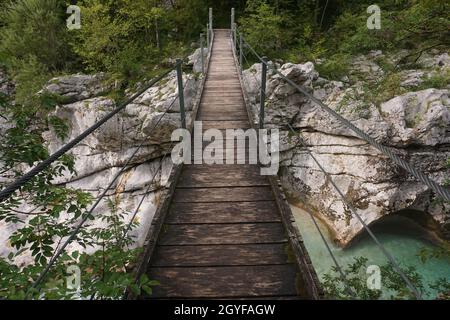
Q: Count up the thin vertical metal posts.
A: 8